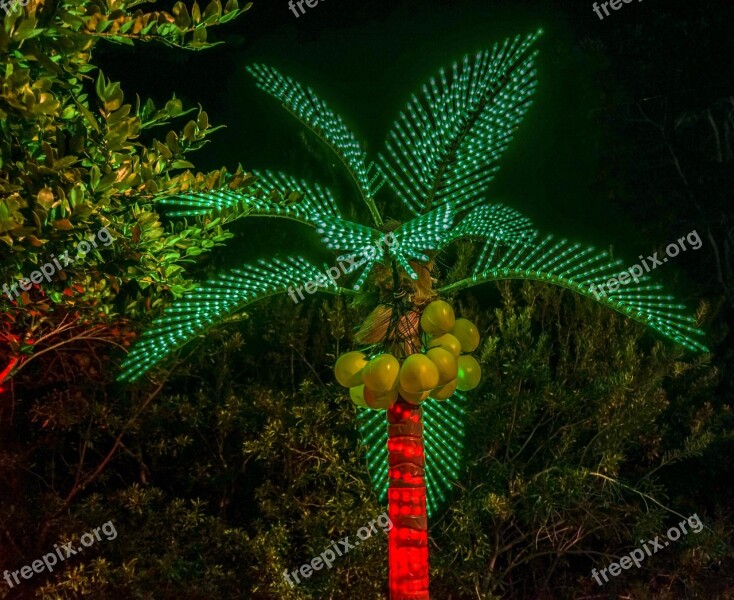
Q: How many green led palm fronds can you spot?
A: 8